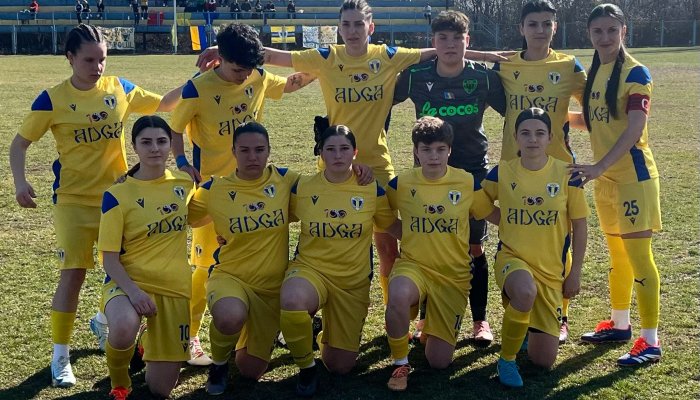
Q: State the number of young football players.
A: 11